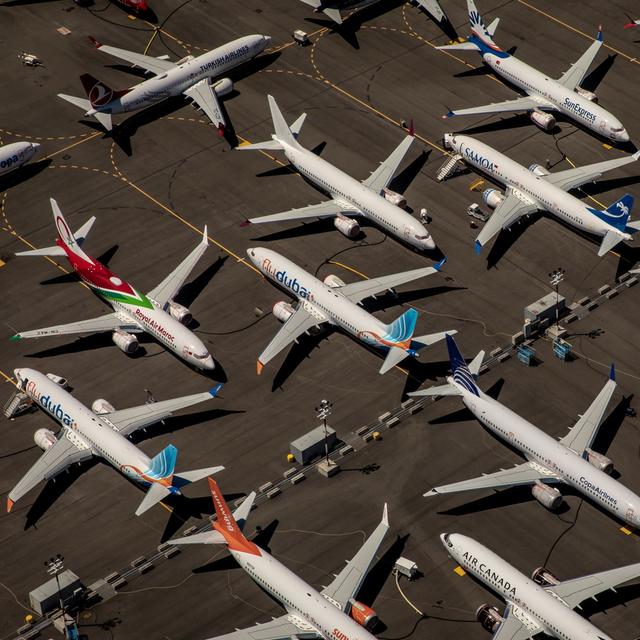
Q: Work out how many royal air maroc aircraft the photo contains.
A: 1